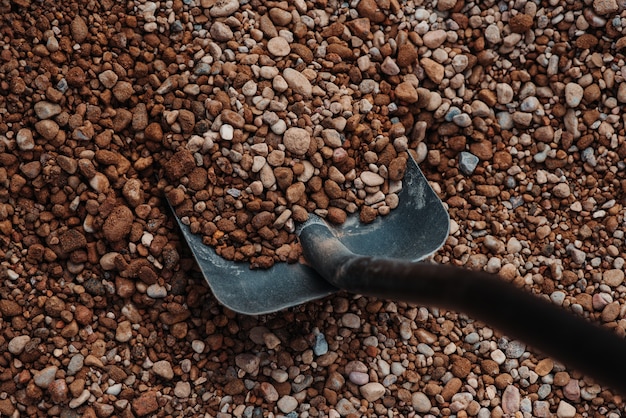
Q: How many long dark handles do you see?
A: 1